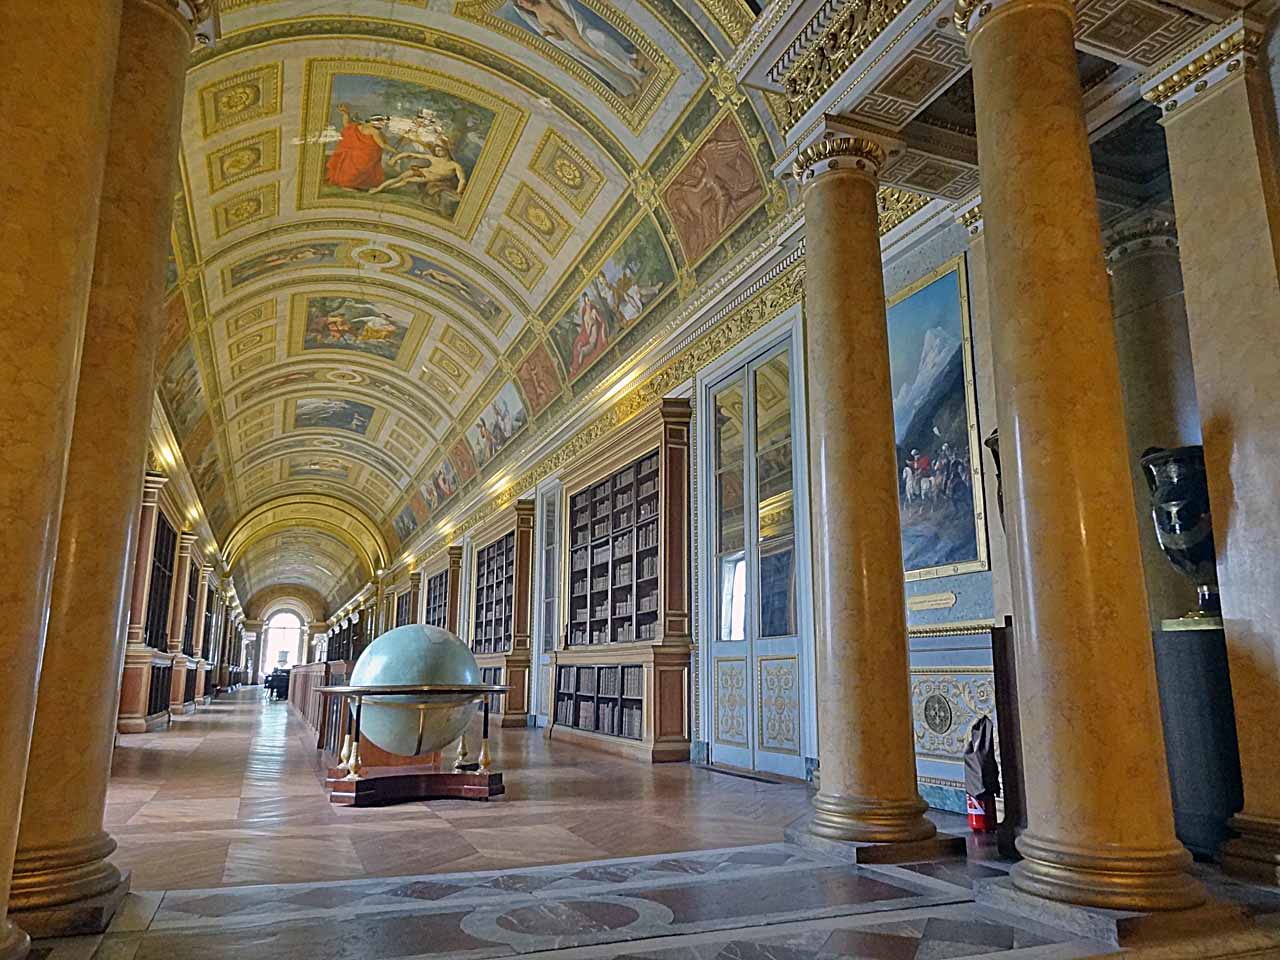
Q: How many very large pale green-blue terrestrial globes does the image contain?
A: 1